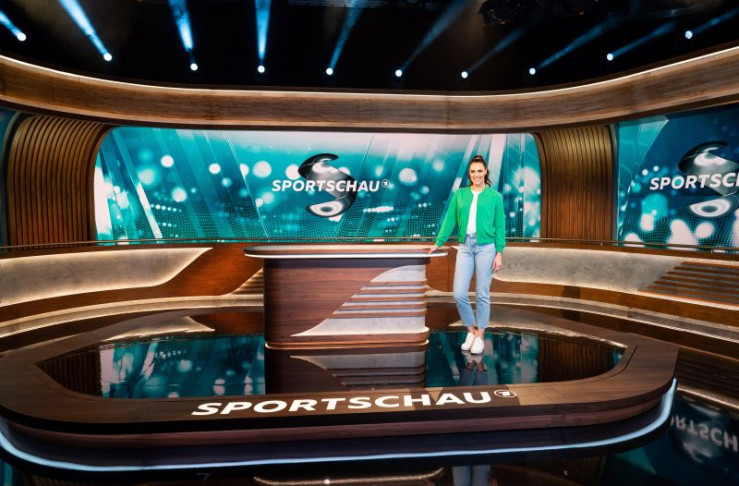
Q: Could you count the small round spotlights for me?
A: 10